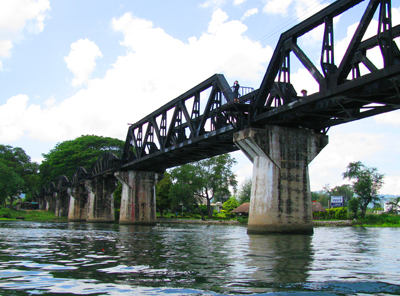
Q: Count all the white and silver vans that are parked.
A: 0